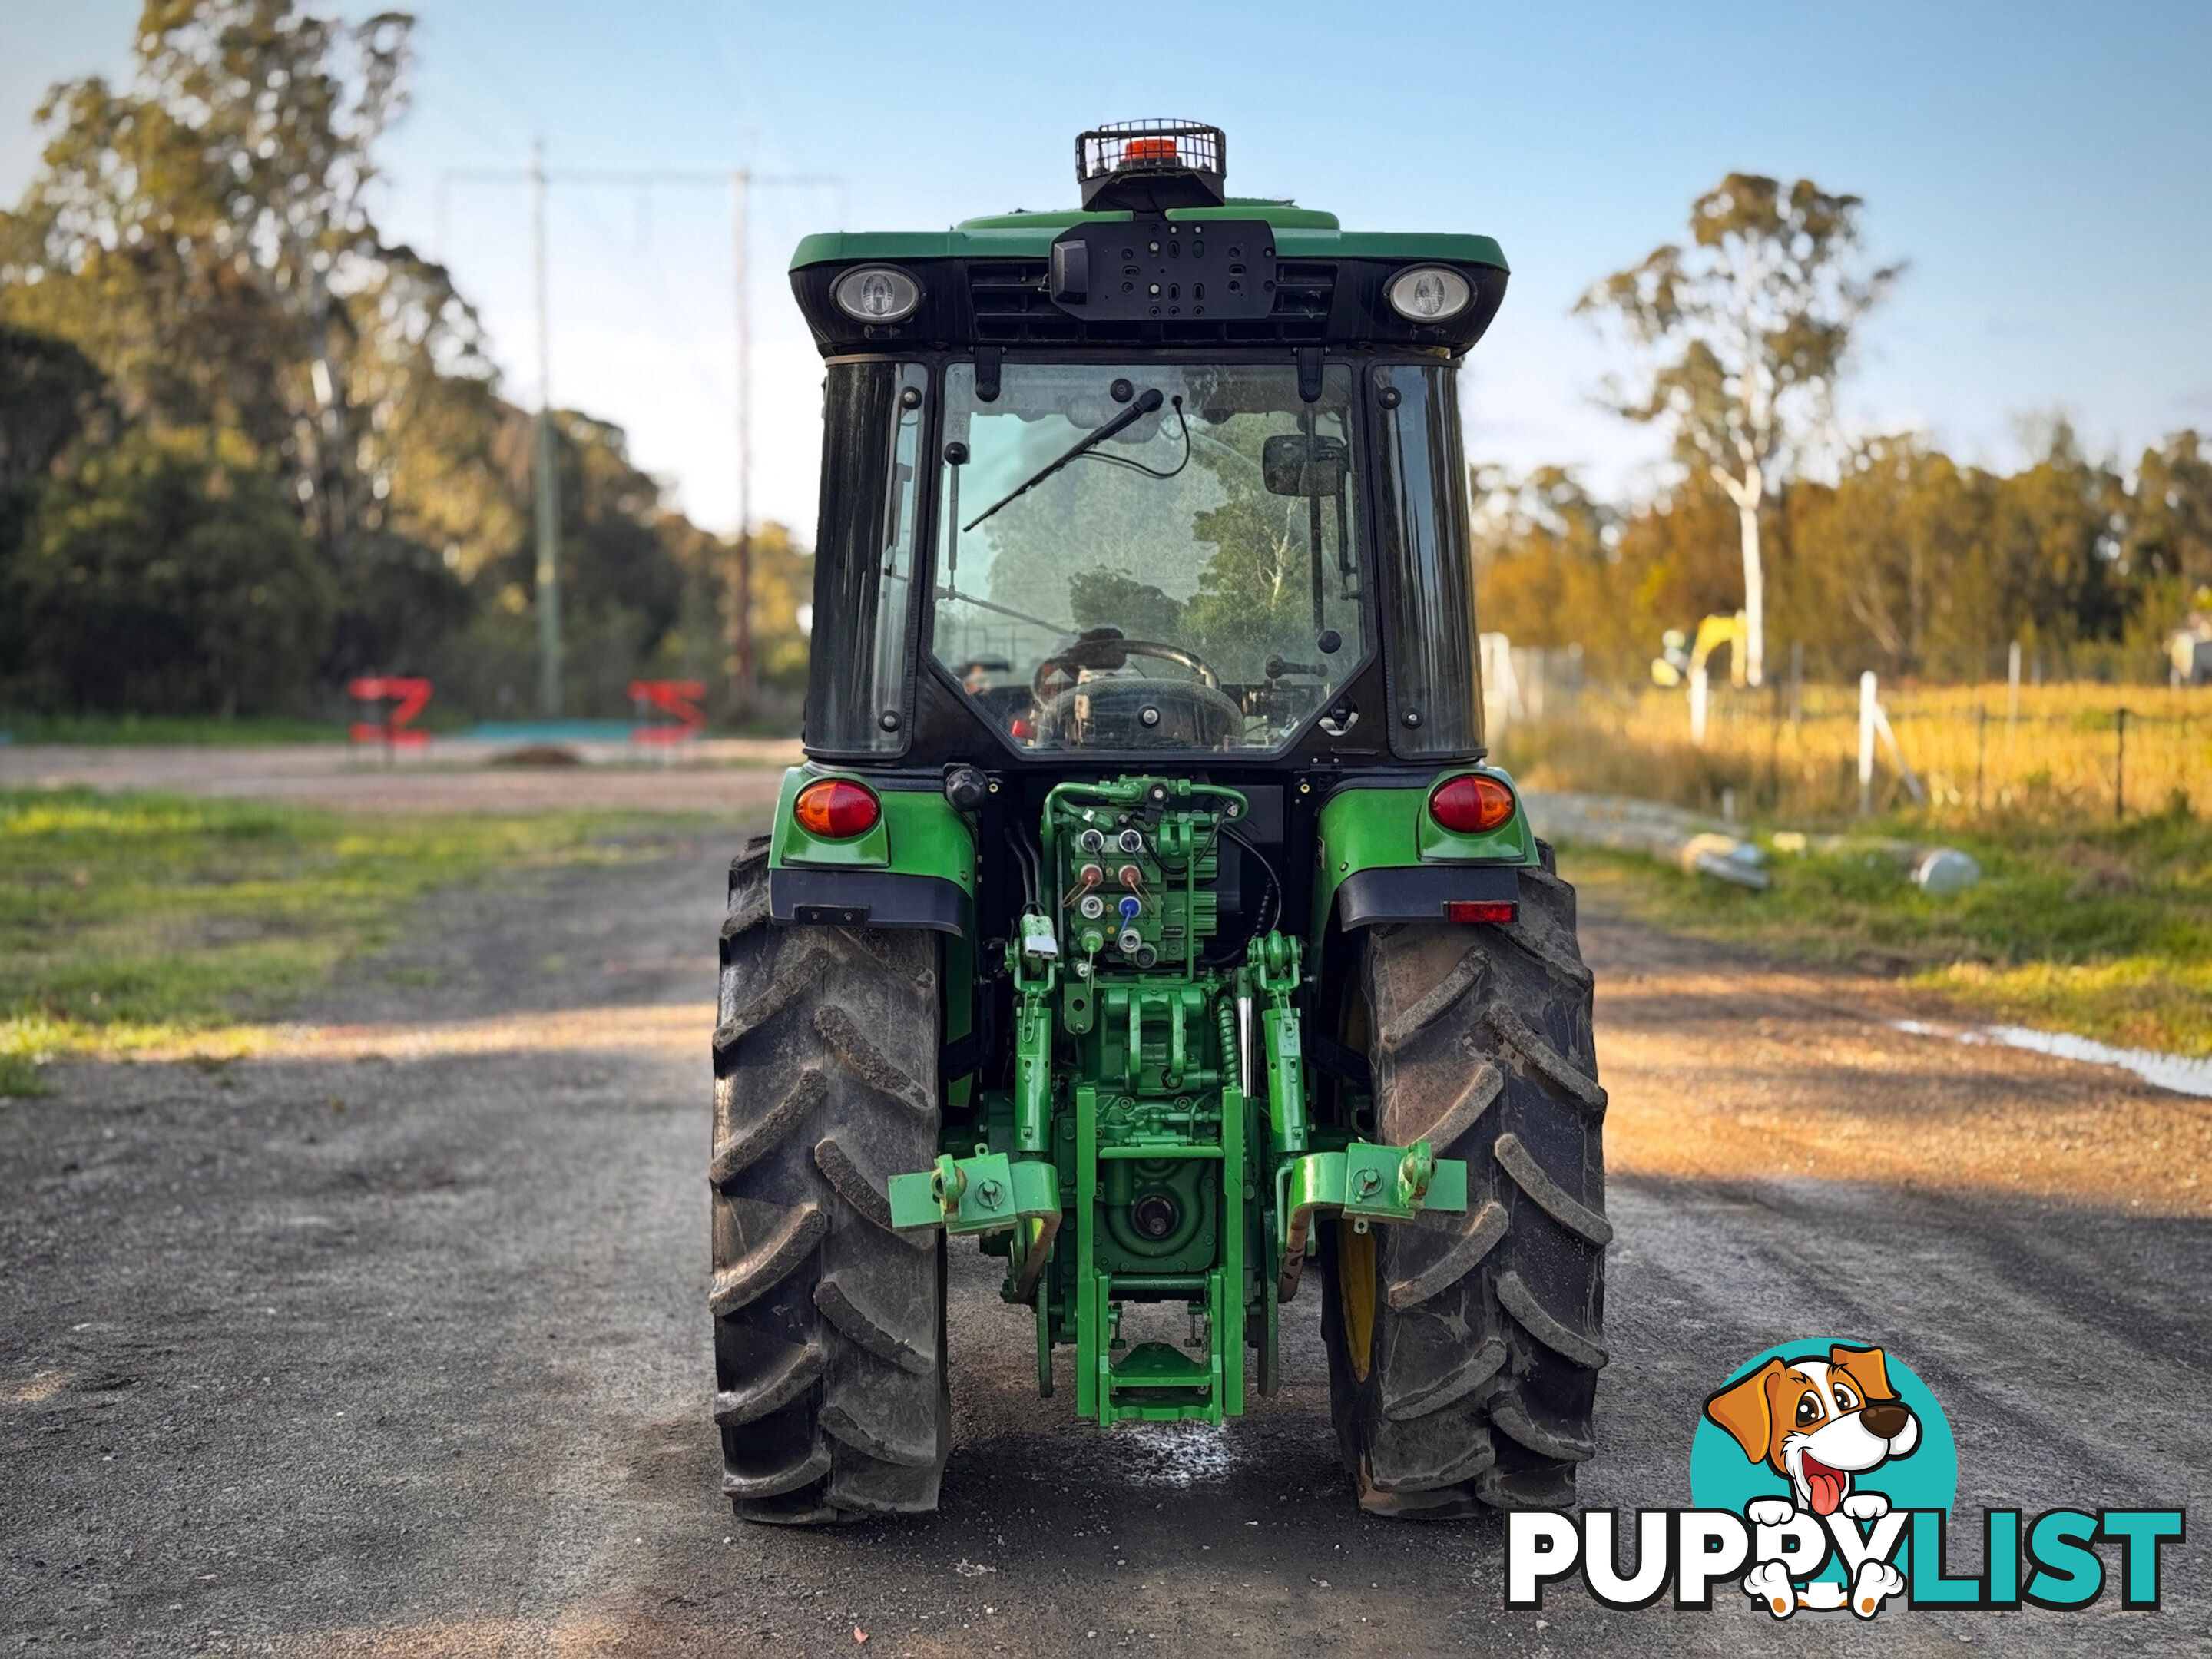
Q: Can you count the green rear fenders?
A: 2